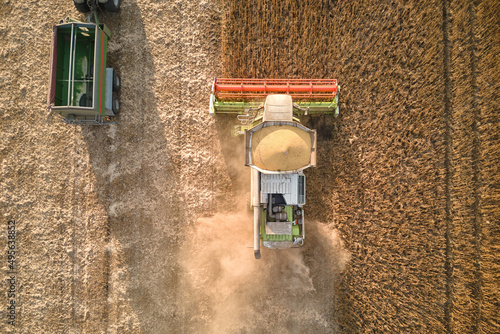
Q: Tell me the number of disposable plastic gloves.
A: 0